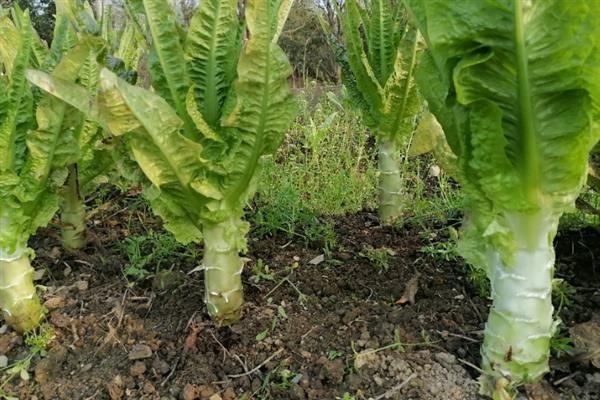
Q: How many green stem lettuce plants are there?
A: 5